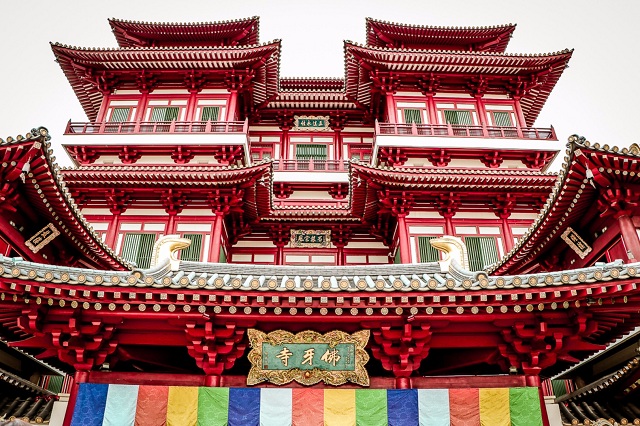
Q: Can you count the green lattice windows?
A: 11